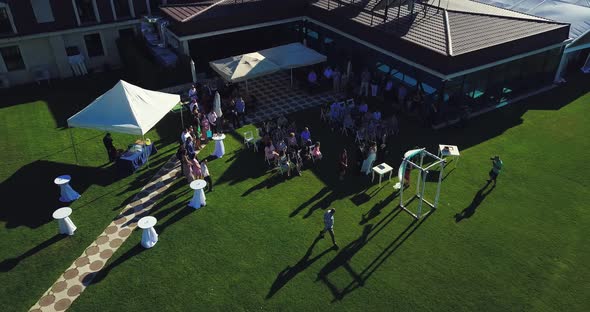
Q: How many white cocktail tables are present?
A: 5